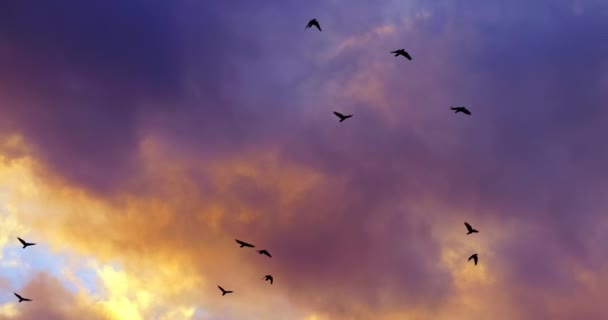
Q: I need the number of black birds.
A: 12